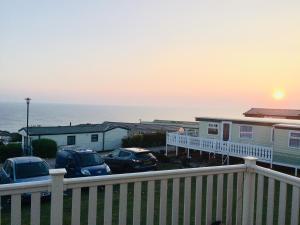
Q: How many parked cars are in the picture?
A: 3